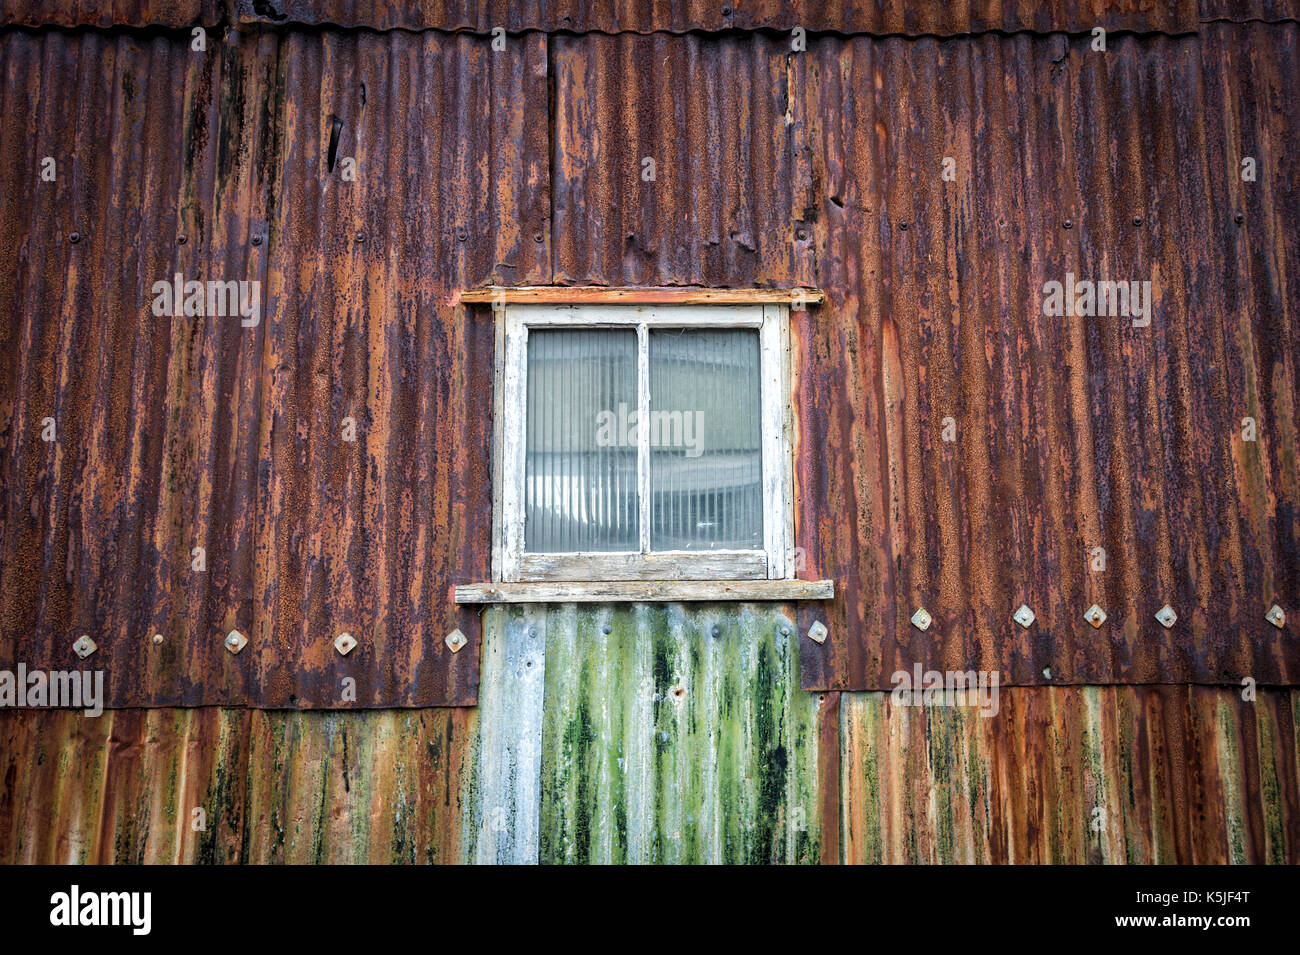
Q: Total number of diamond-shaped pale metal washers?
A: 10